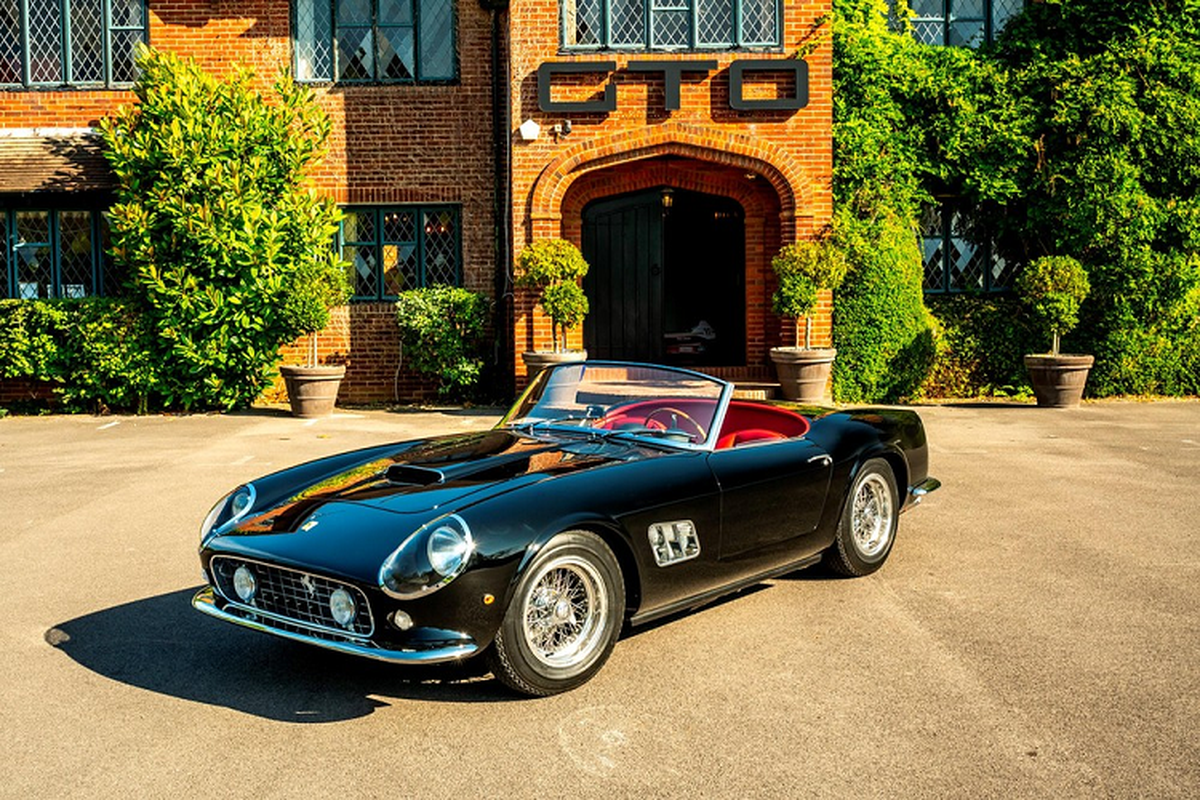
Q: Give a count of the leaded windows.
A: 7